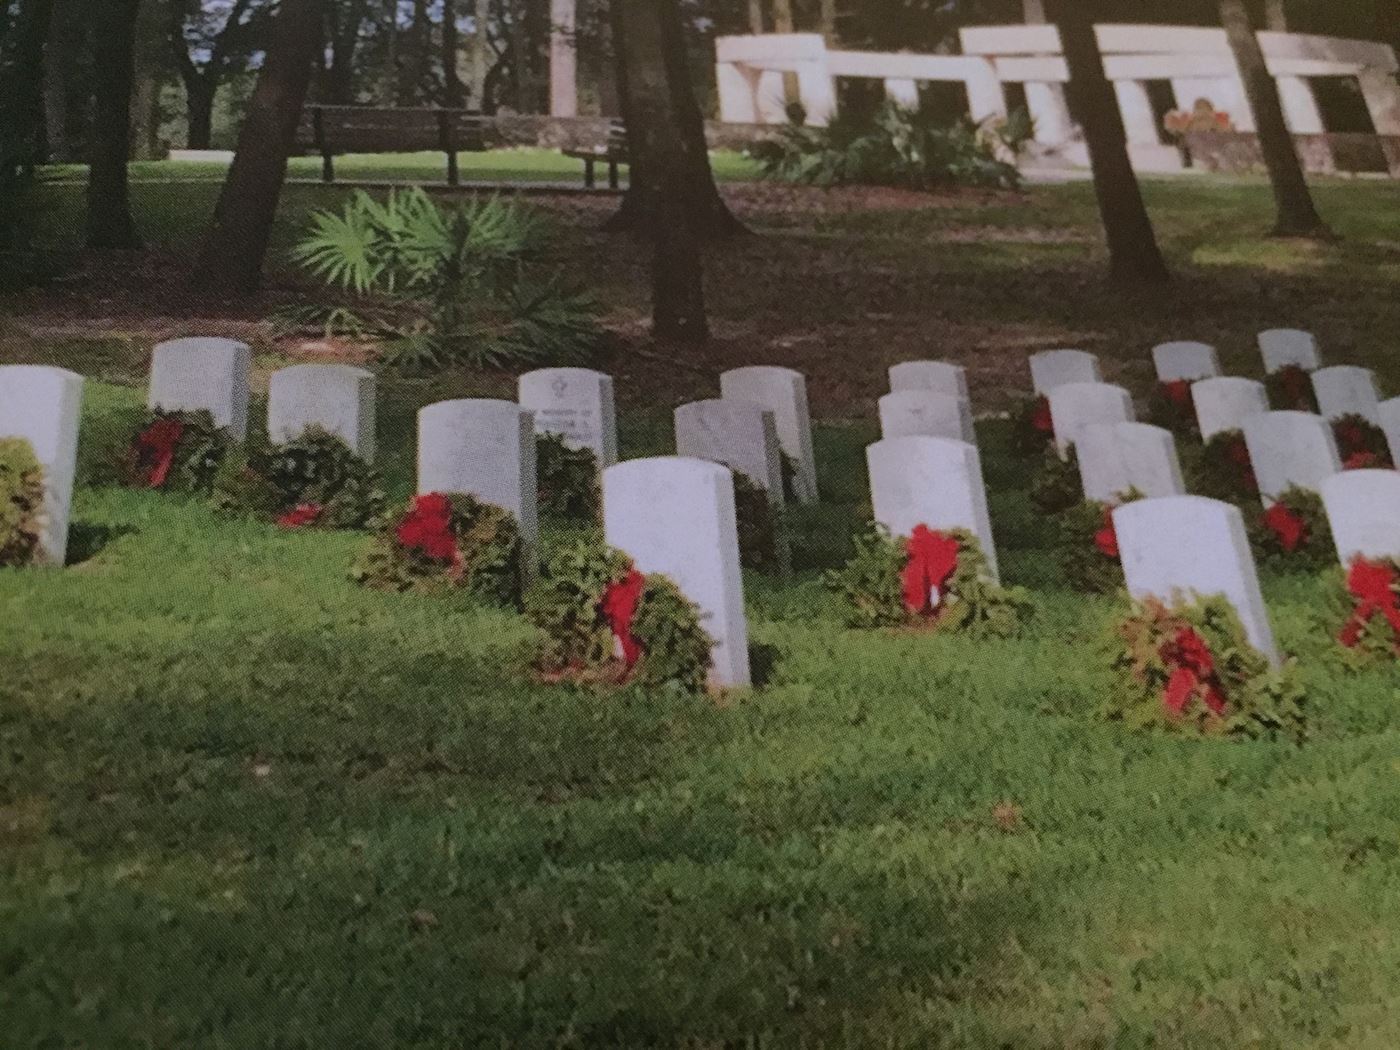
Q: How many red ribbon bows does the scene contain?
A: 14